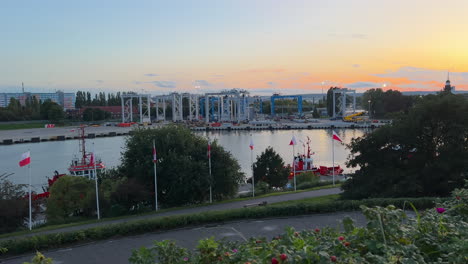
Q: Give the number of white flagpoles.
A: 7